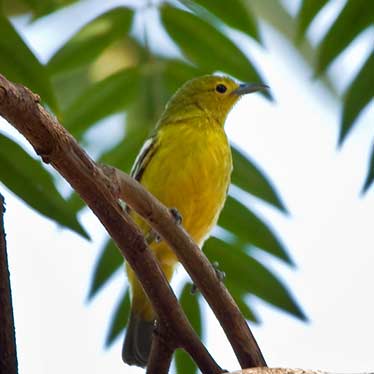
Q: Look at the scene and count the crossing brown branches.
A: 2